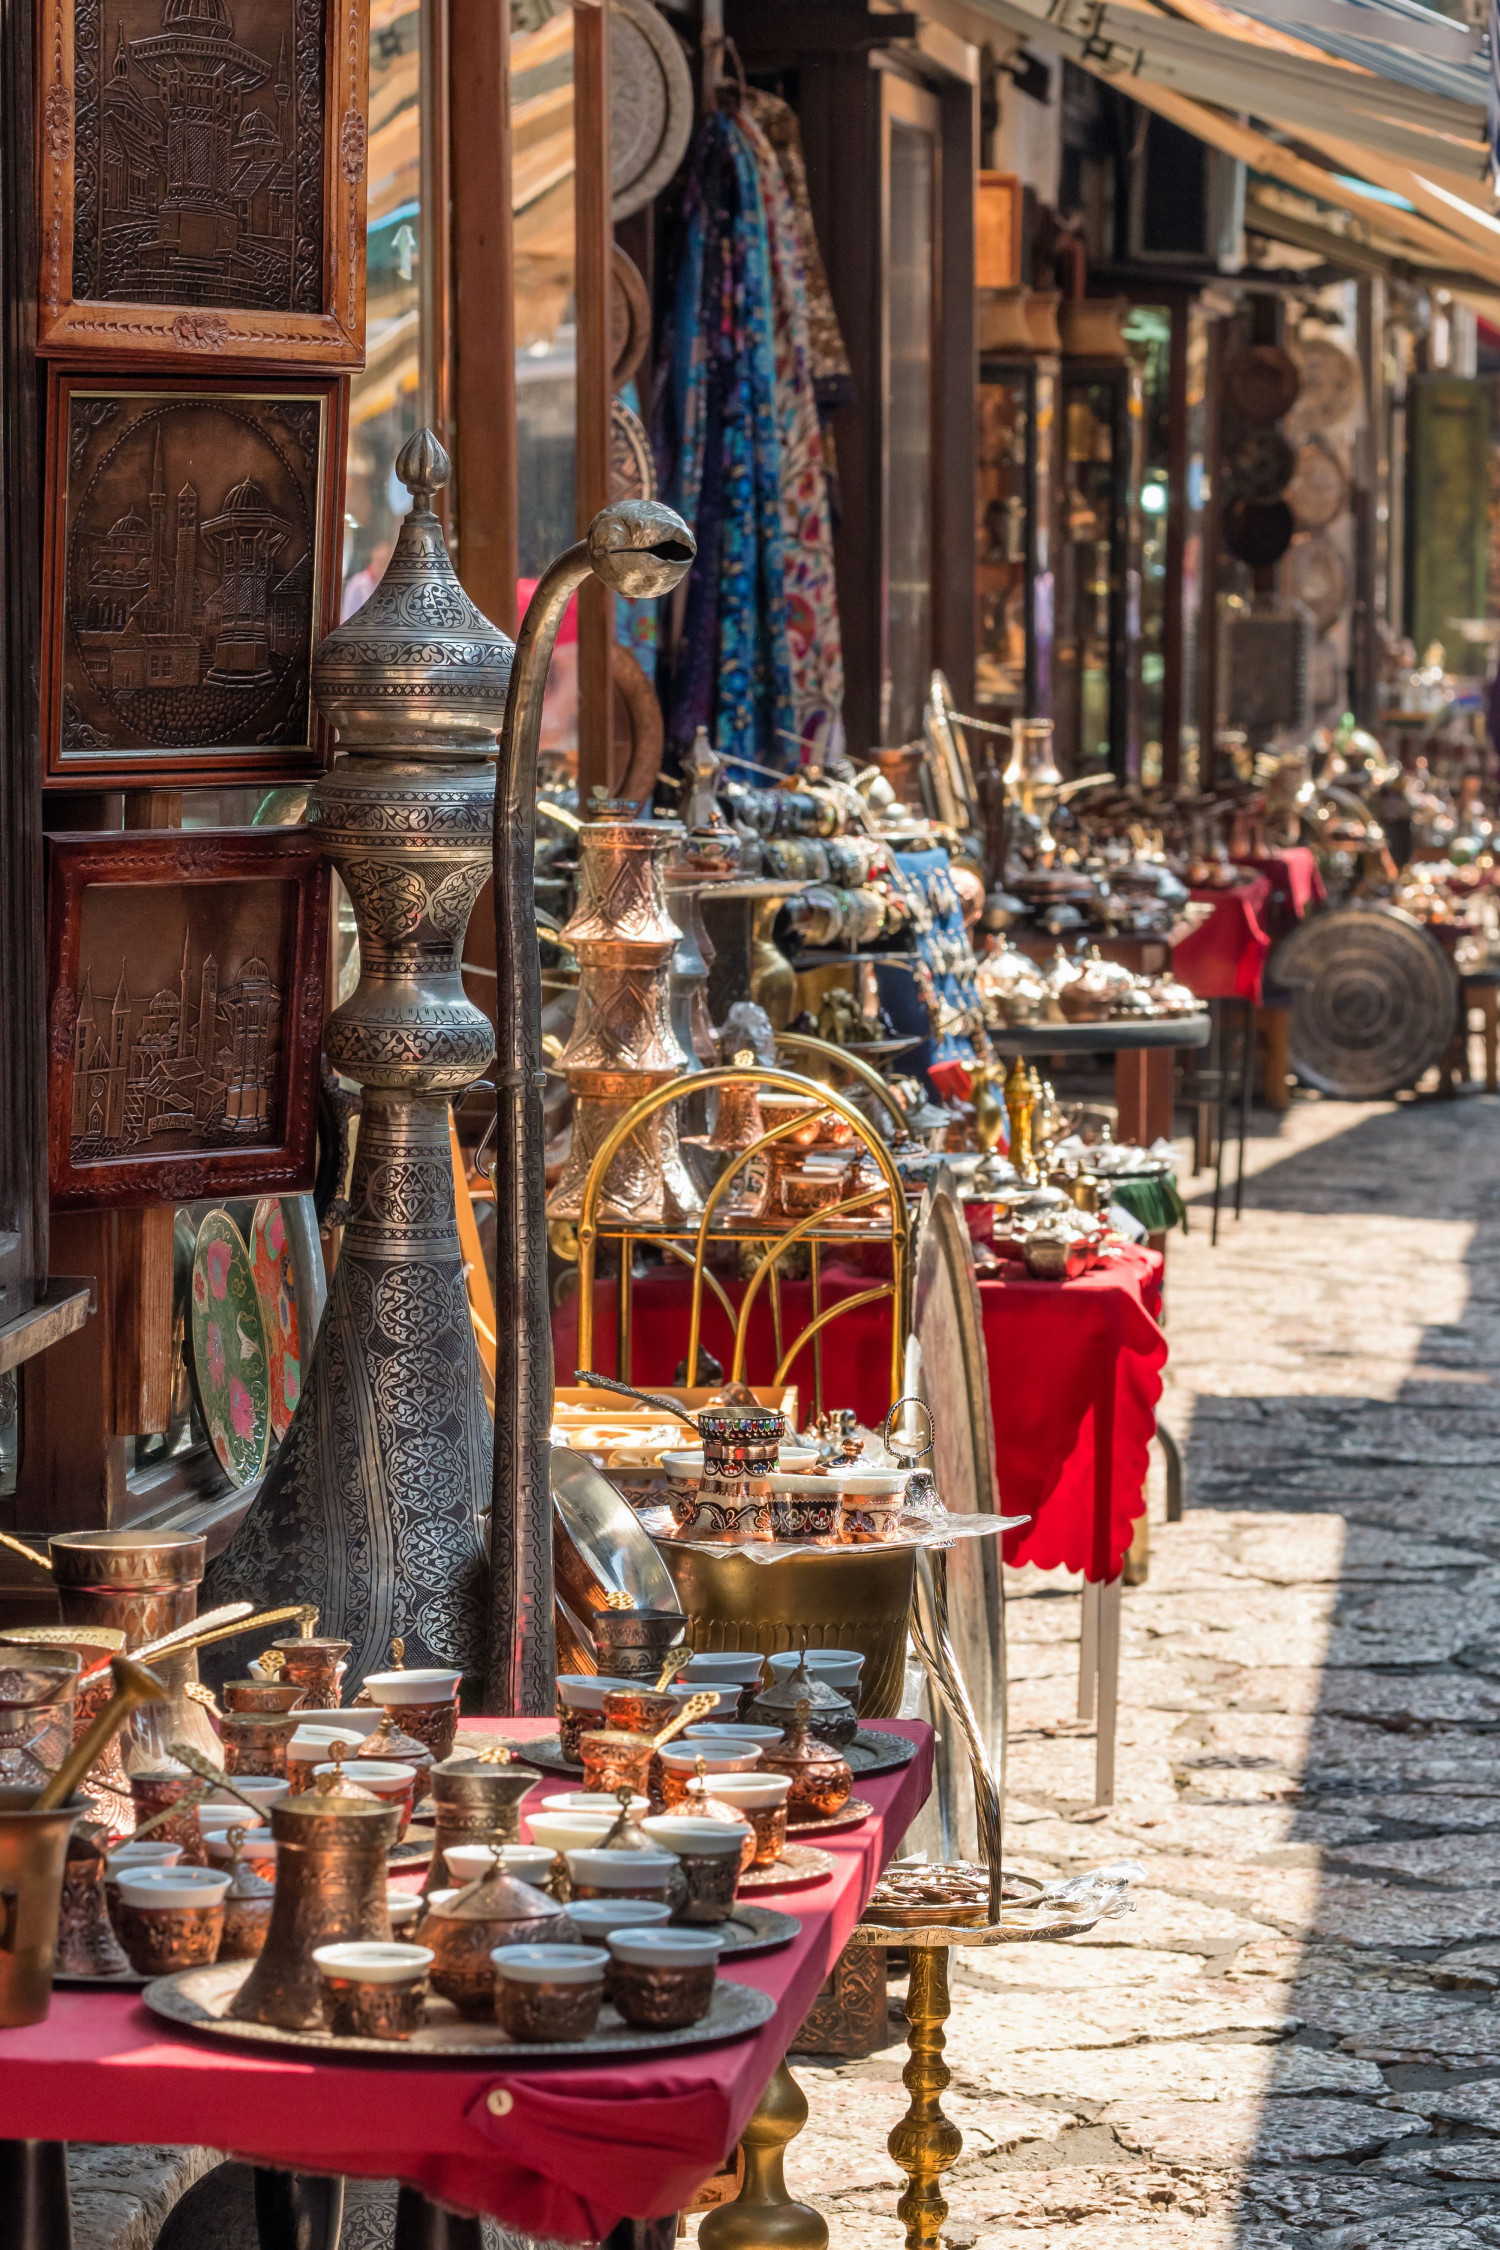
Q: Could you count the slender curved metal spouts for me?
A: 1